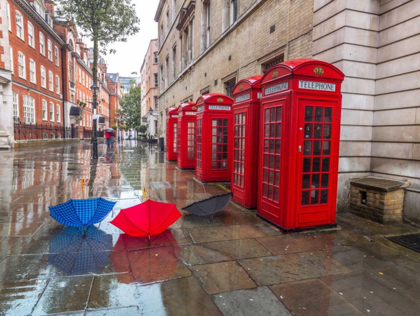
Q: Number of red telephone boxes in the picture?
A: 5